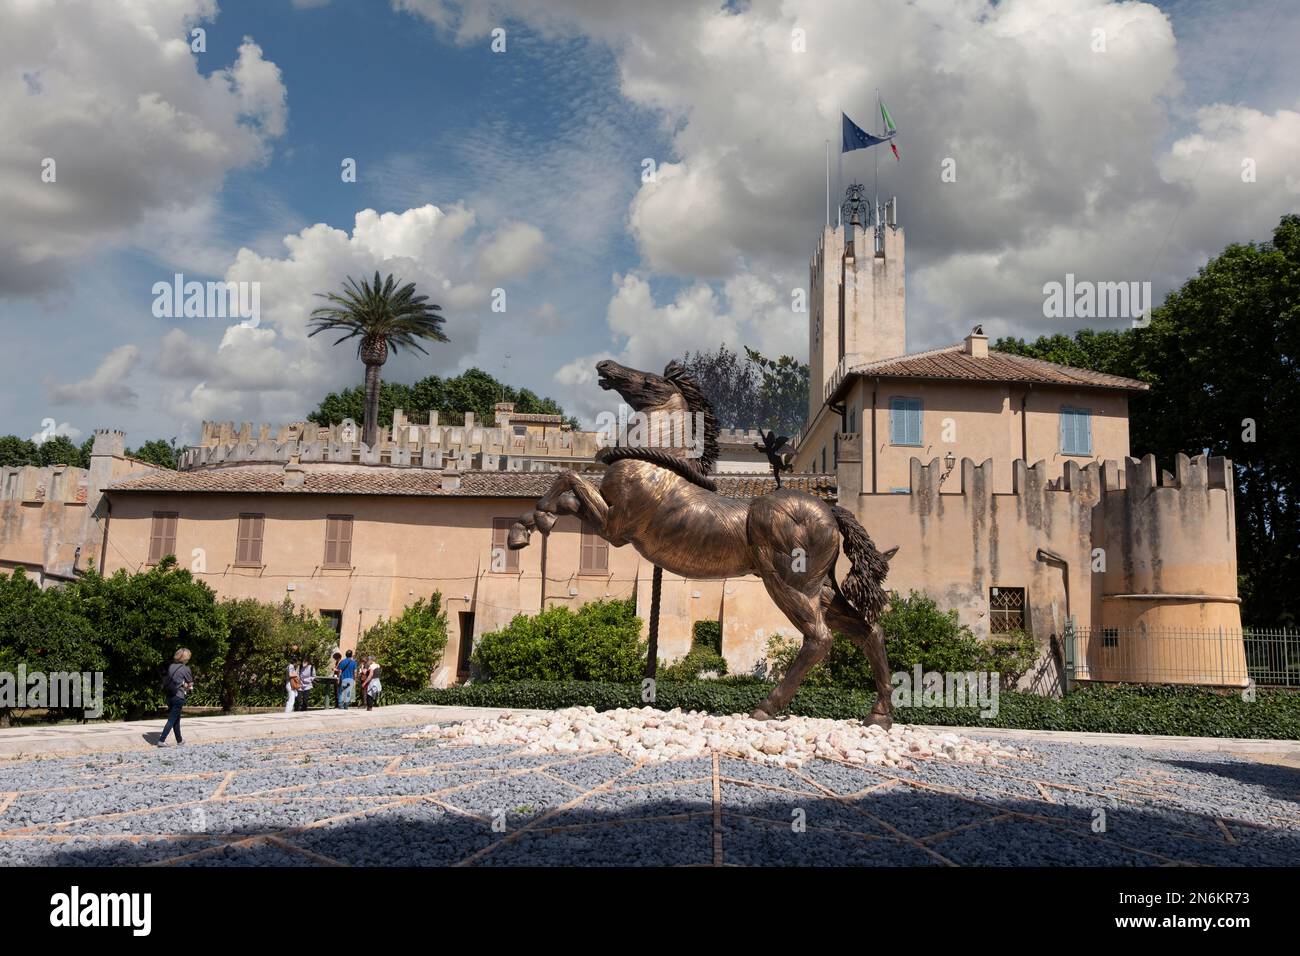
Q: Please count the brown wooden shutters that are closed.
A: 5